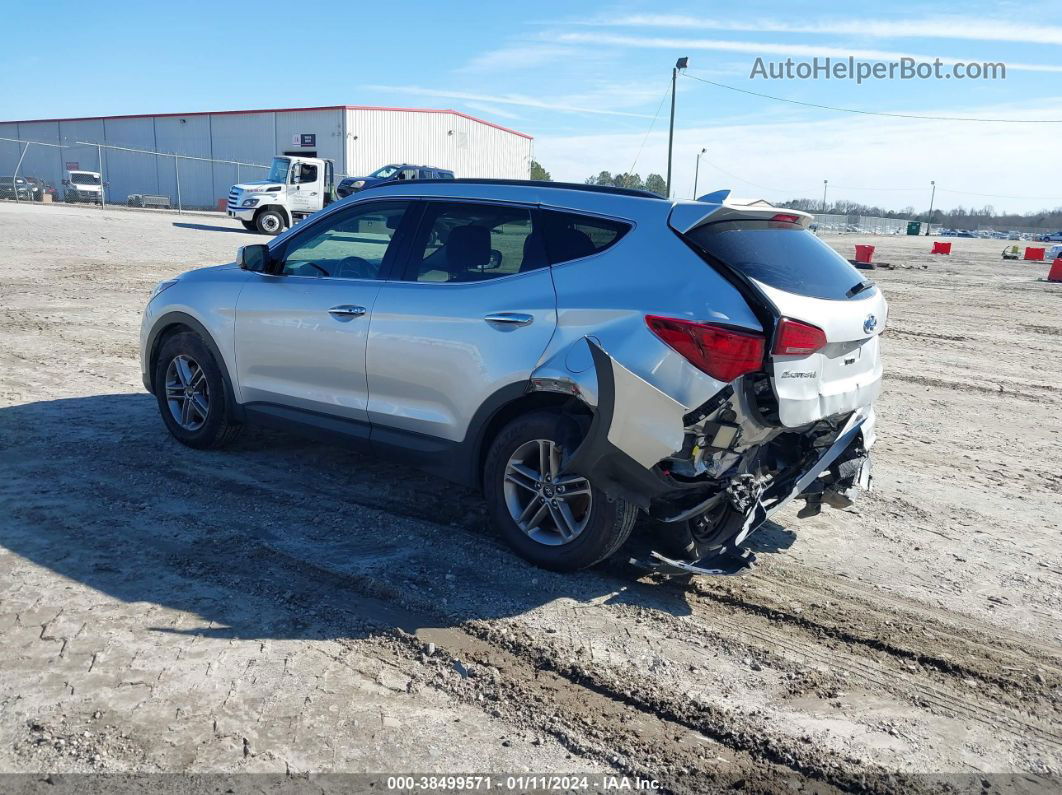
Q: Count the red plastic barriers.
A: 4